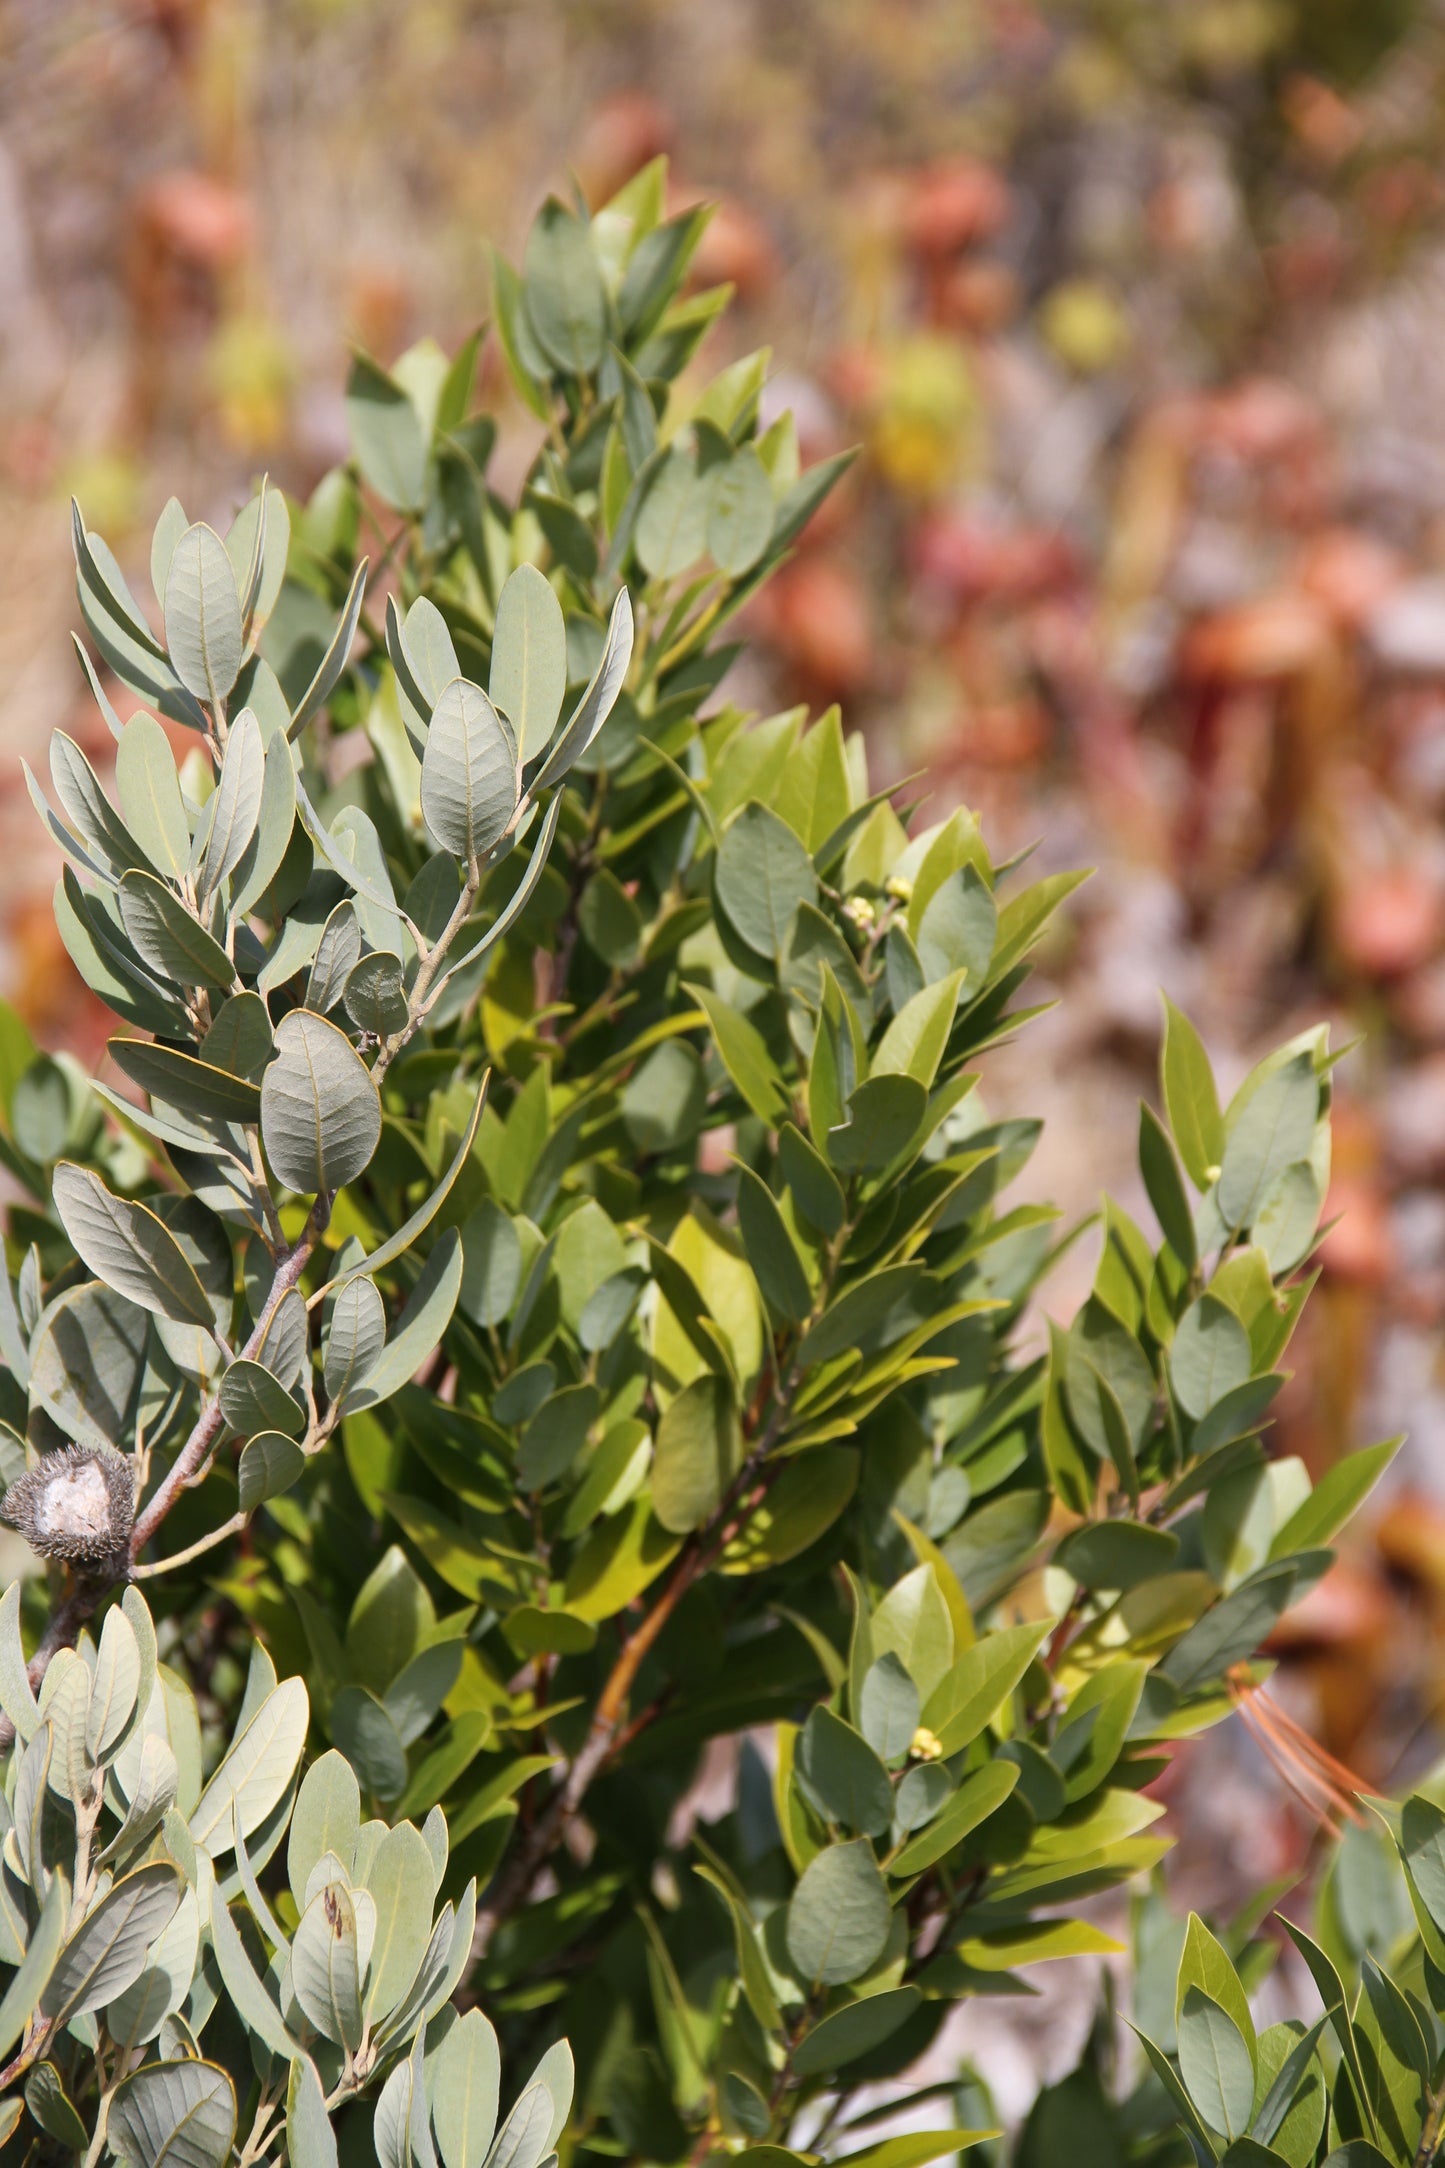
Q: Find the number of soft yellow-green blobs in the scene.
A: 4